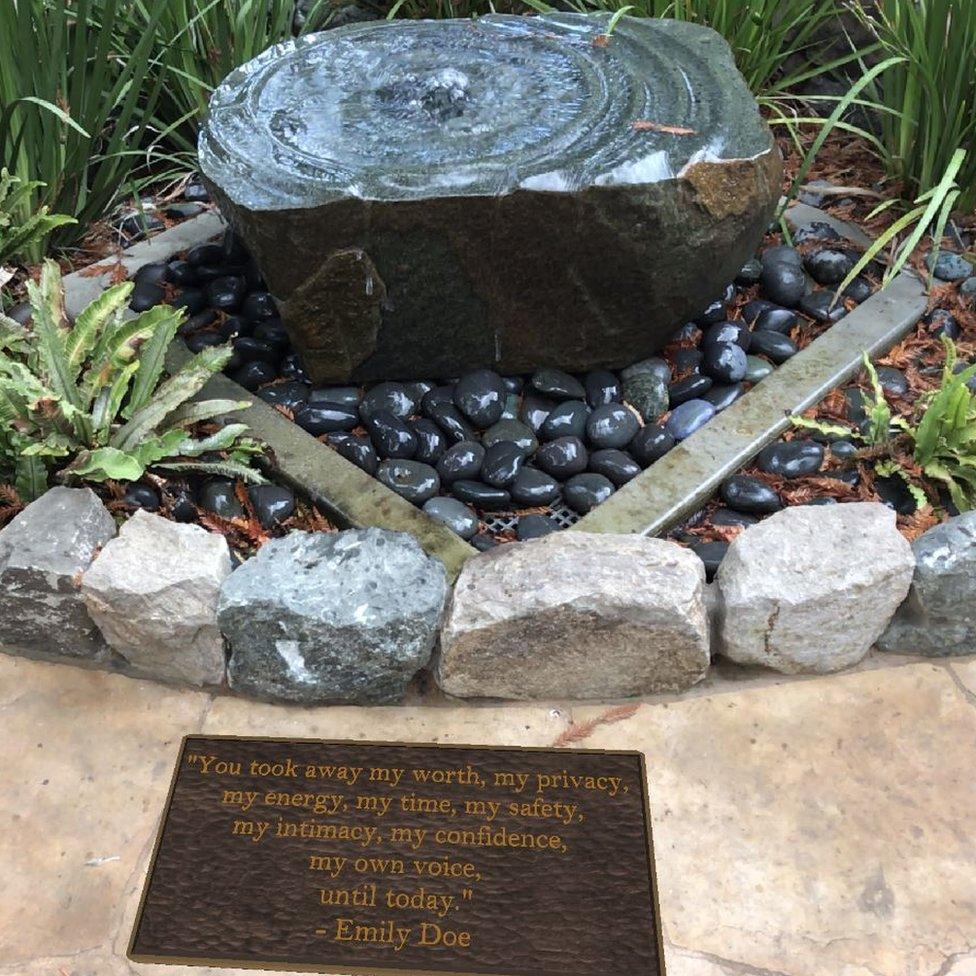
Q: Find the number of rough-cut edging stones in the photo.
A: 6